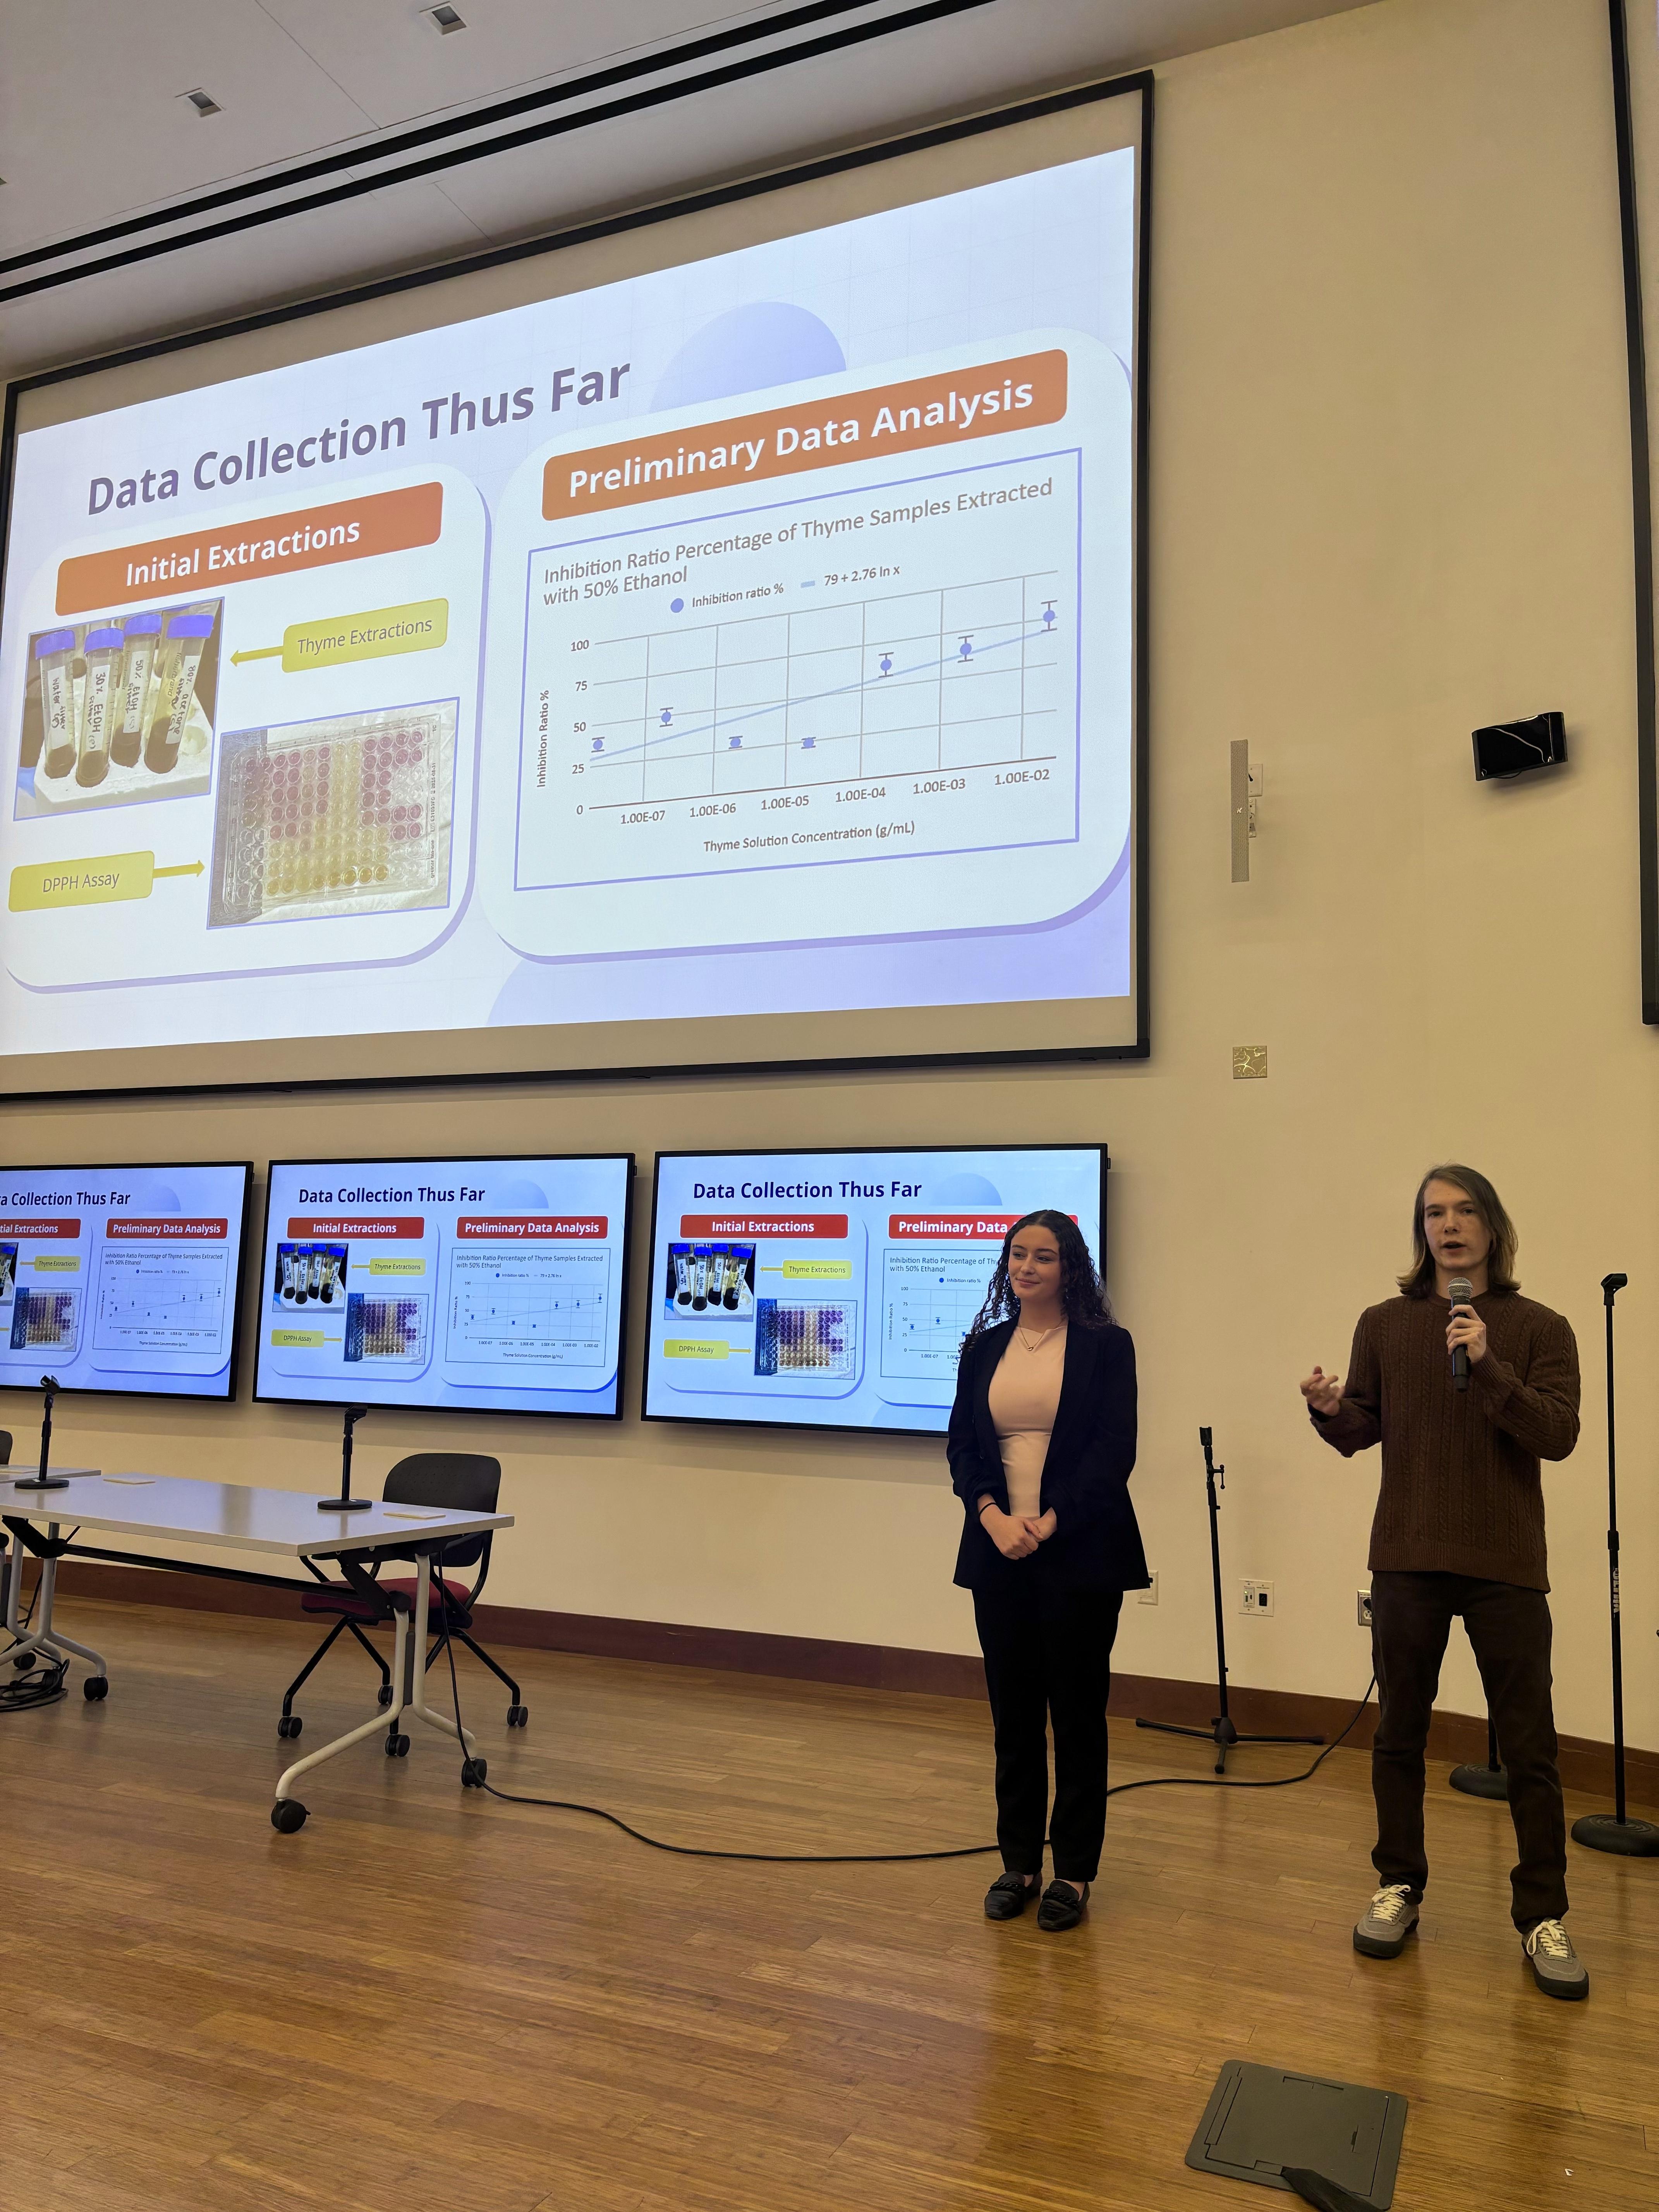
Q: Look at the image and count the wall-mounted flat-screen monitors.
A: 3